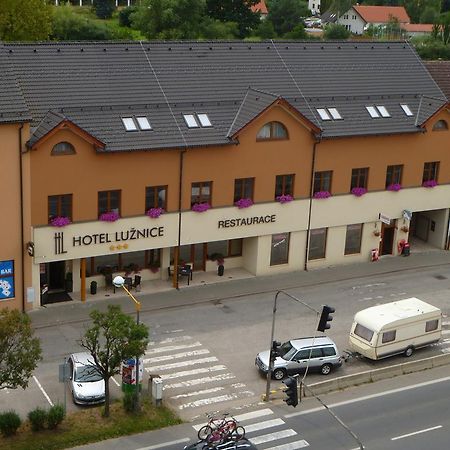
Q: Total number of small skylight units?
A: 9